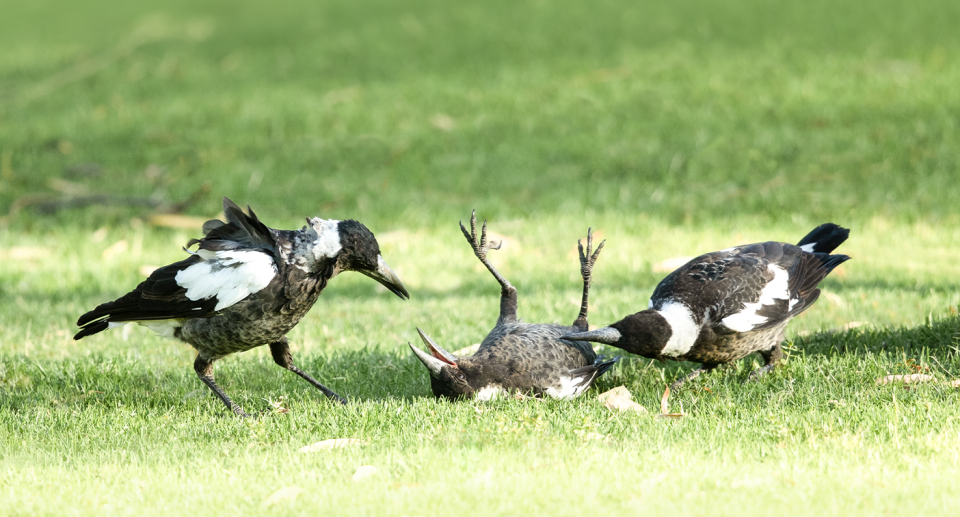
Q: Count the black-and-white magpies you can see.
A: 3